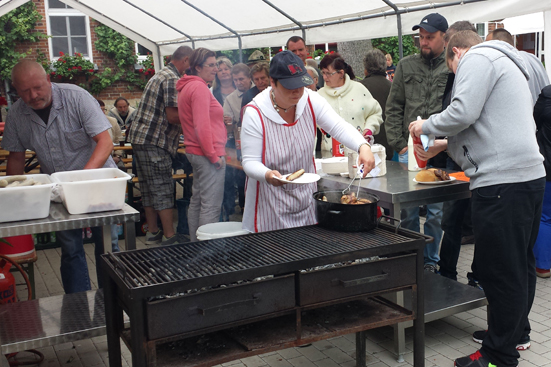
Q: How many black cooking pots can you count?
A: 1